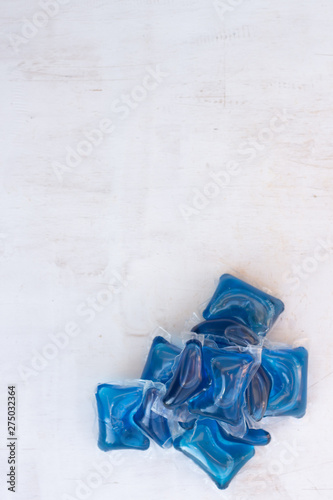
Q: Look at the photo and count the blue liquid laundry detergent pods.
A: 6